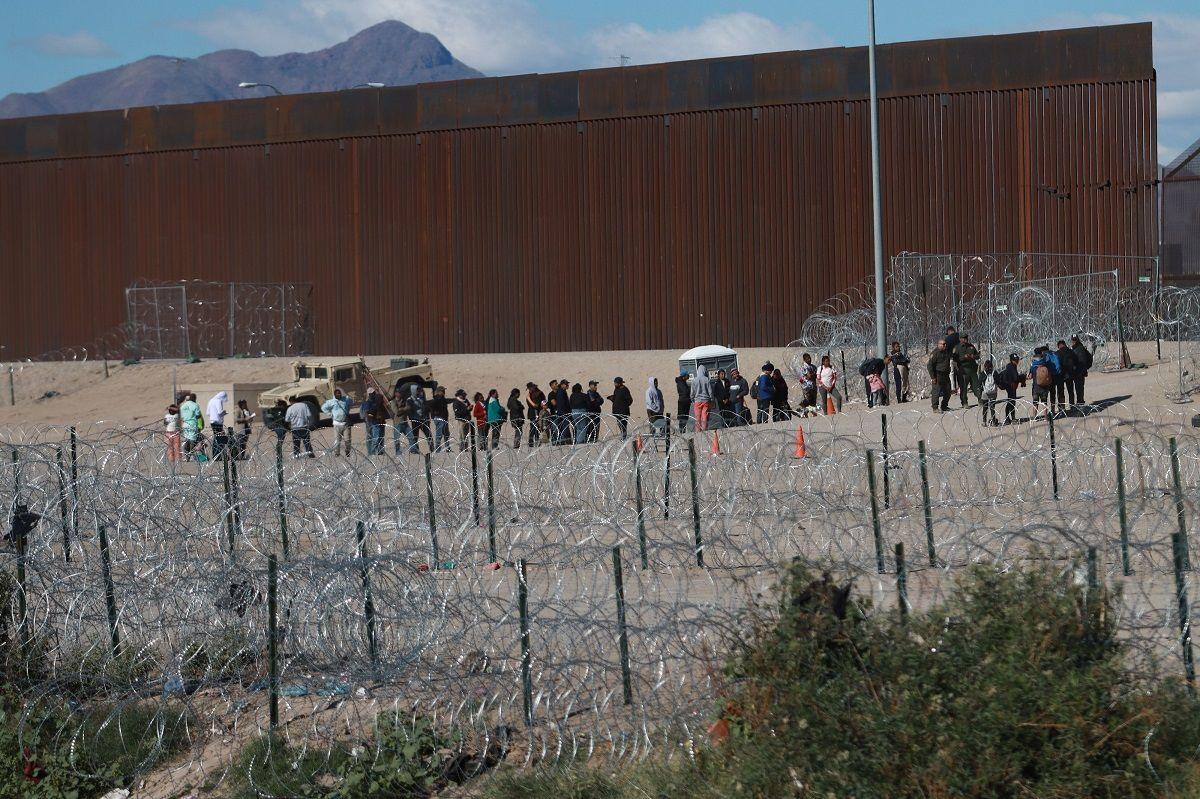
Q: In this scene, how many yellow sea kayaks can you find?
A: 0